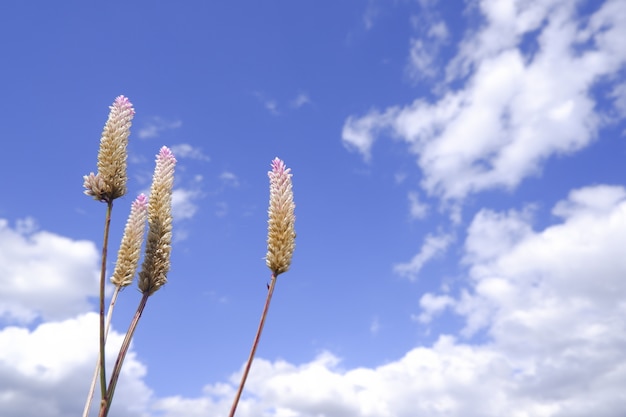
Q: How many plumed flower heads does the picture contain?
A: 4